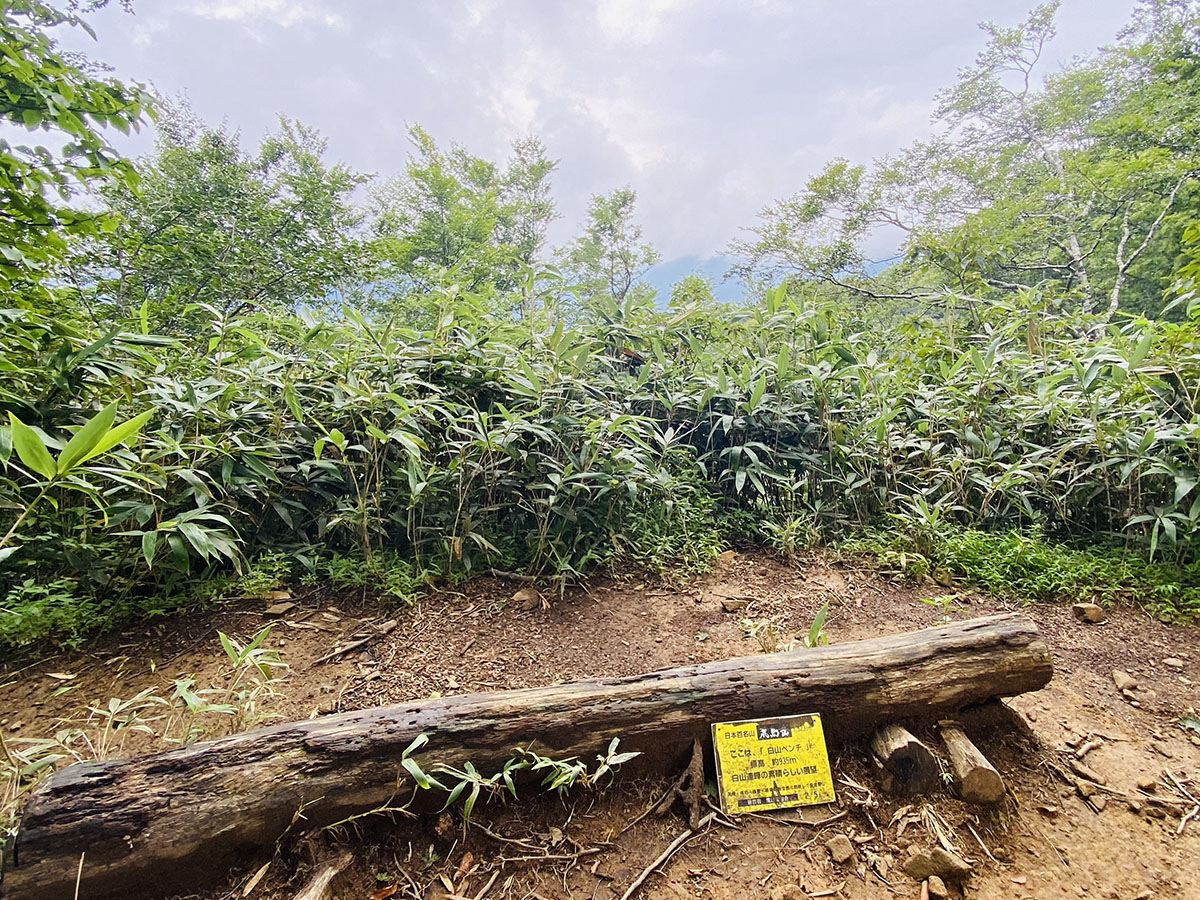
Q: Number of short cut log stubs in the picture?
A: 2